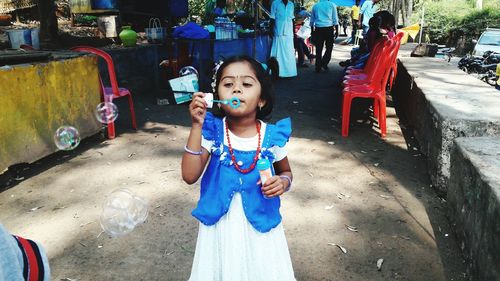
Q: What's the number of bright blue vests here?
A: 1